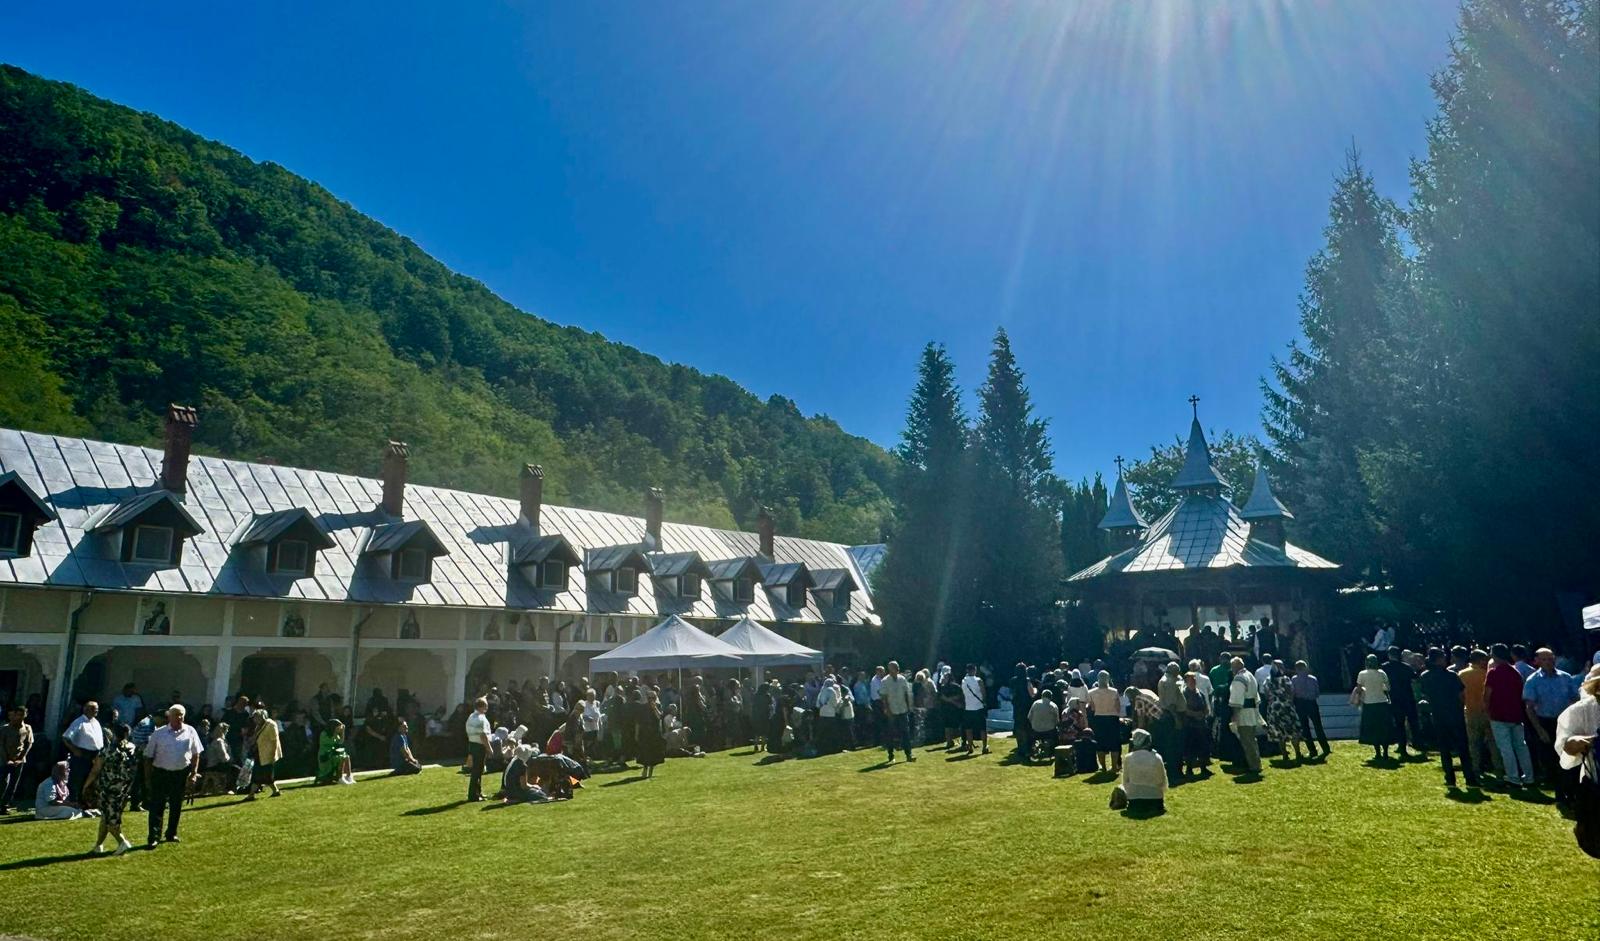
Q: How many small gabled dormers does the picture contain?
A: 10